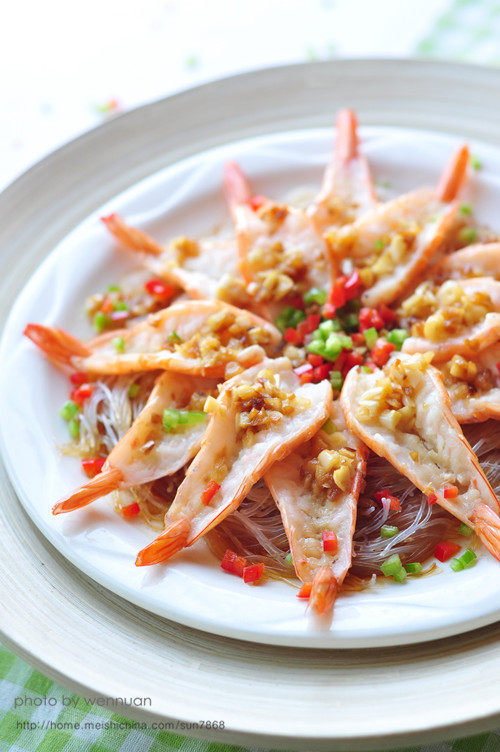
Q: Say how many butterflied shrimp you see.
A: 12